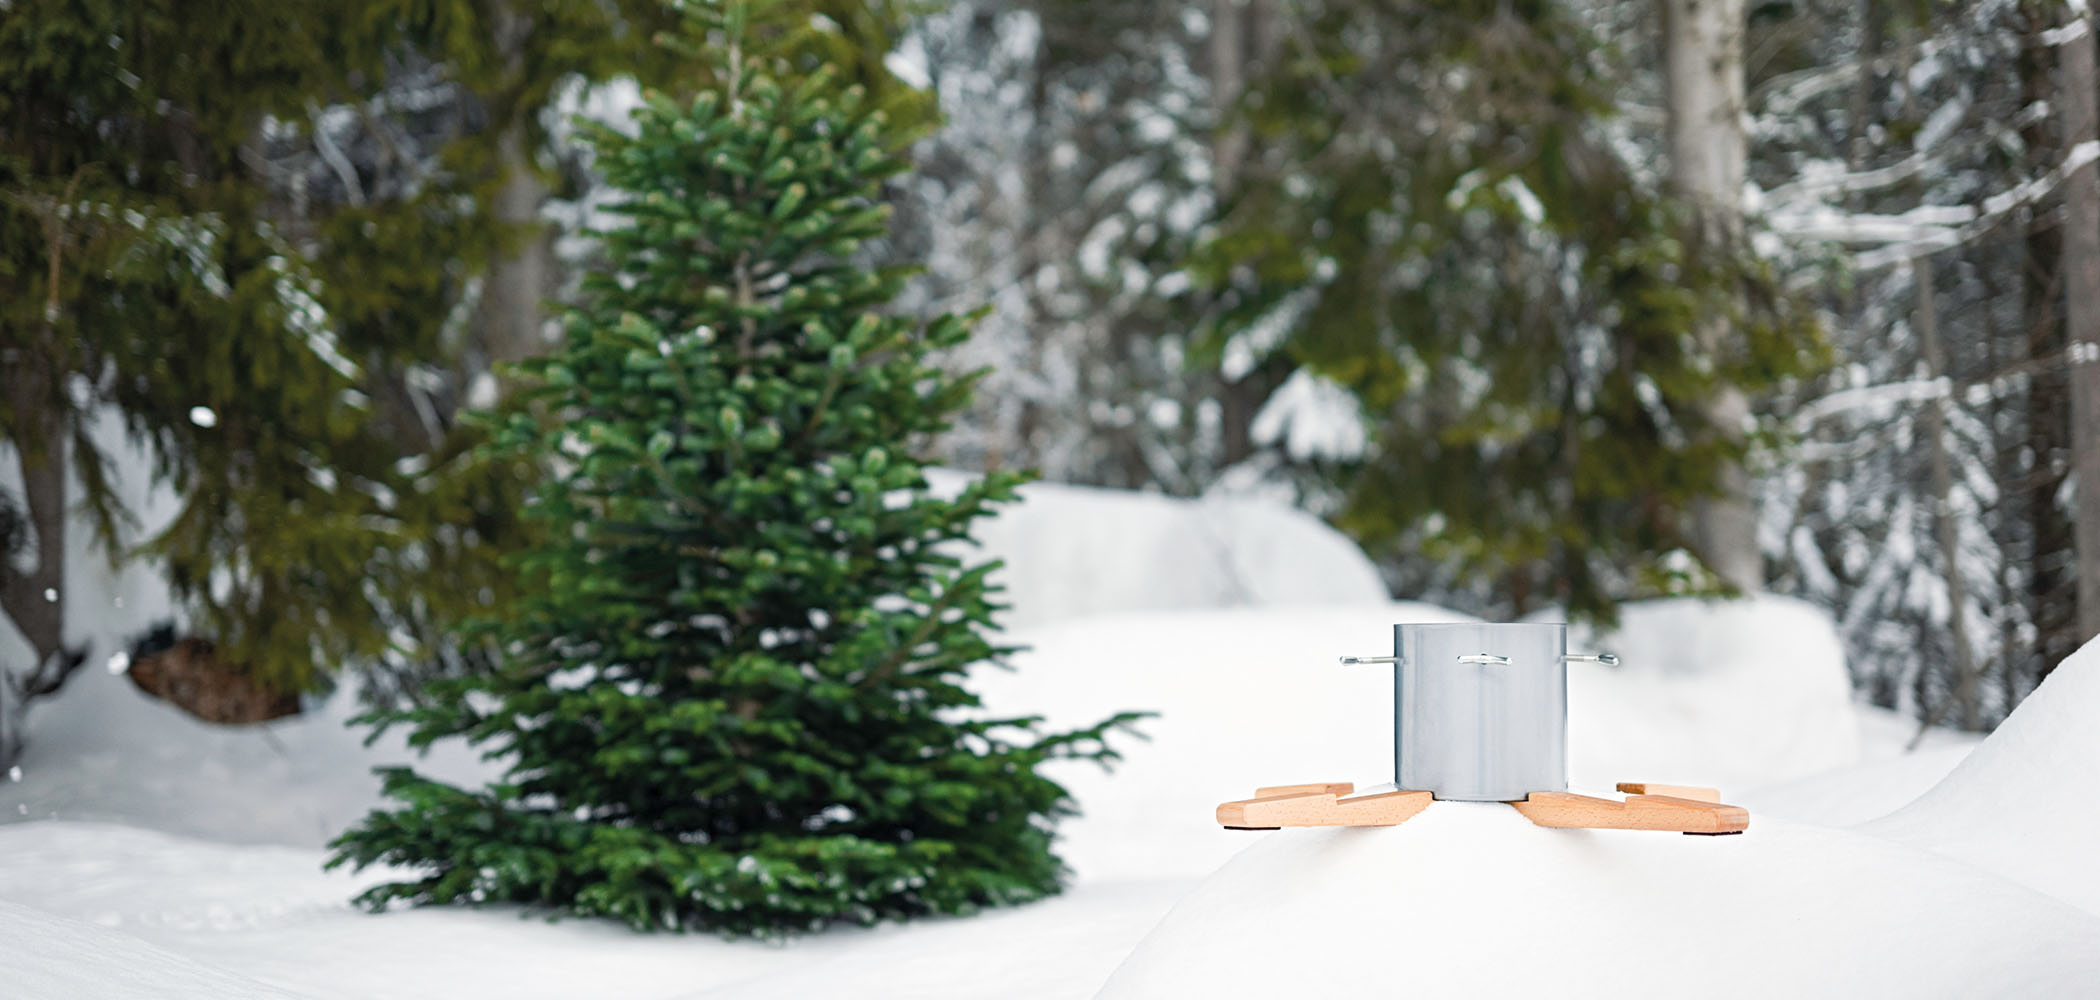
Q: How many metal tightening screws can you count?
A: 3